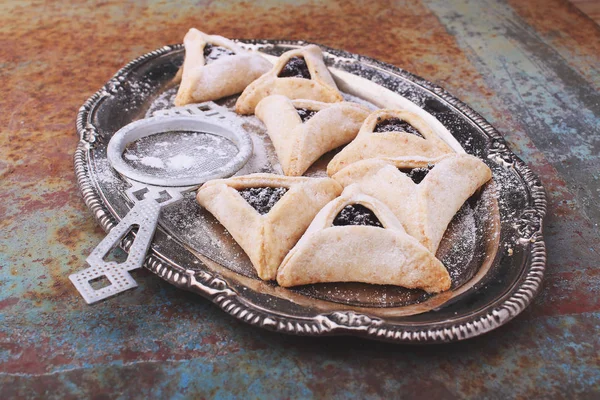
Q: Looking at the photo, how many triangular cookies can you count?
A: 7